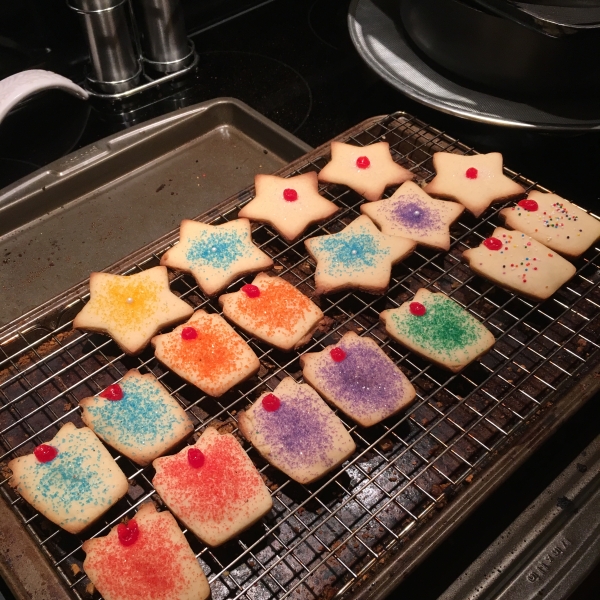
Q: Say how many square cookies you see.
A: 11